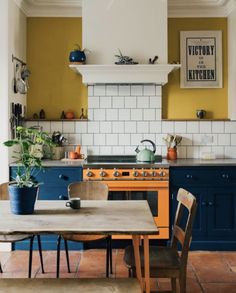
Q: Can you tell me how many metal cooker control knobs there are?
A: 7